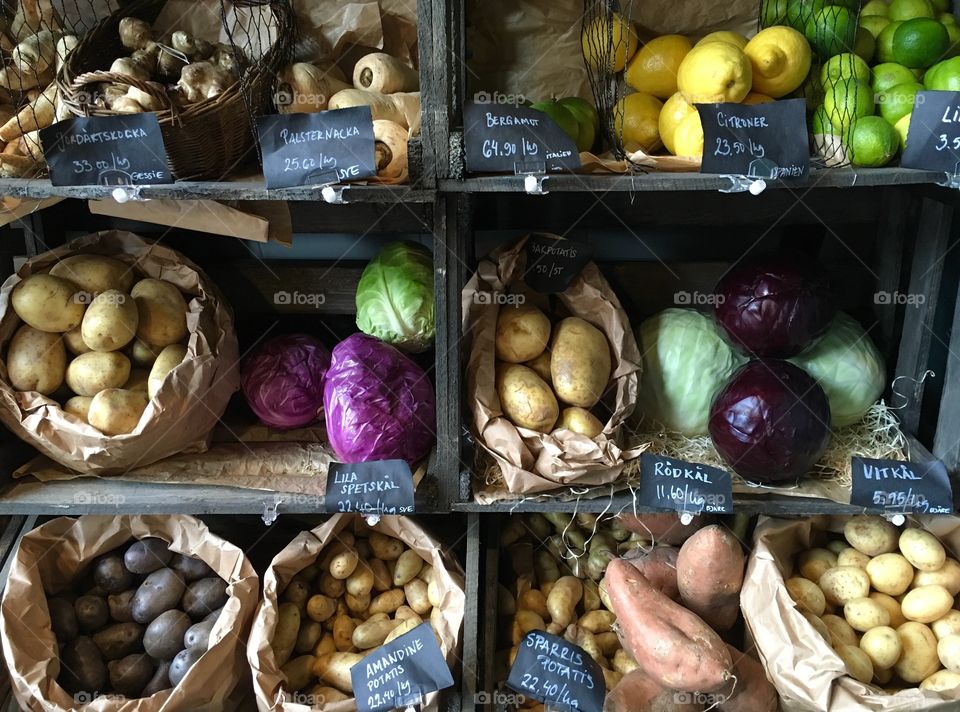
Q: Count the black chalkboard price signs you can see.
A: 11